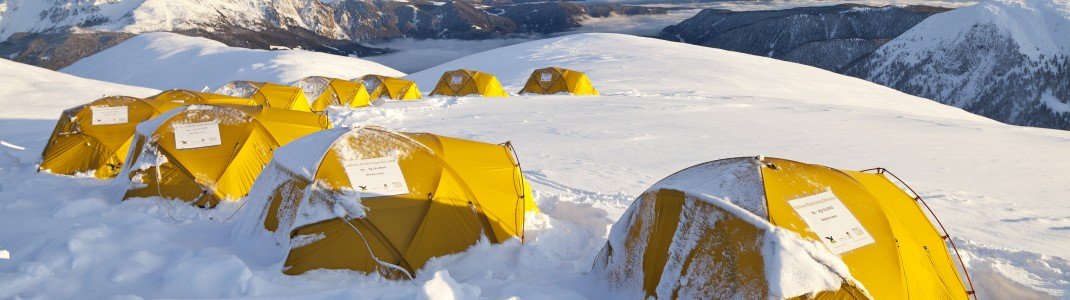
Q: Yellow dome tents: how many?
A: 10